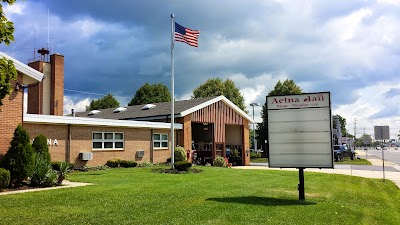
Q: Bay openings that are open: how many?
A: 2